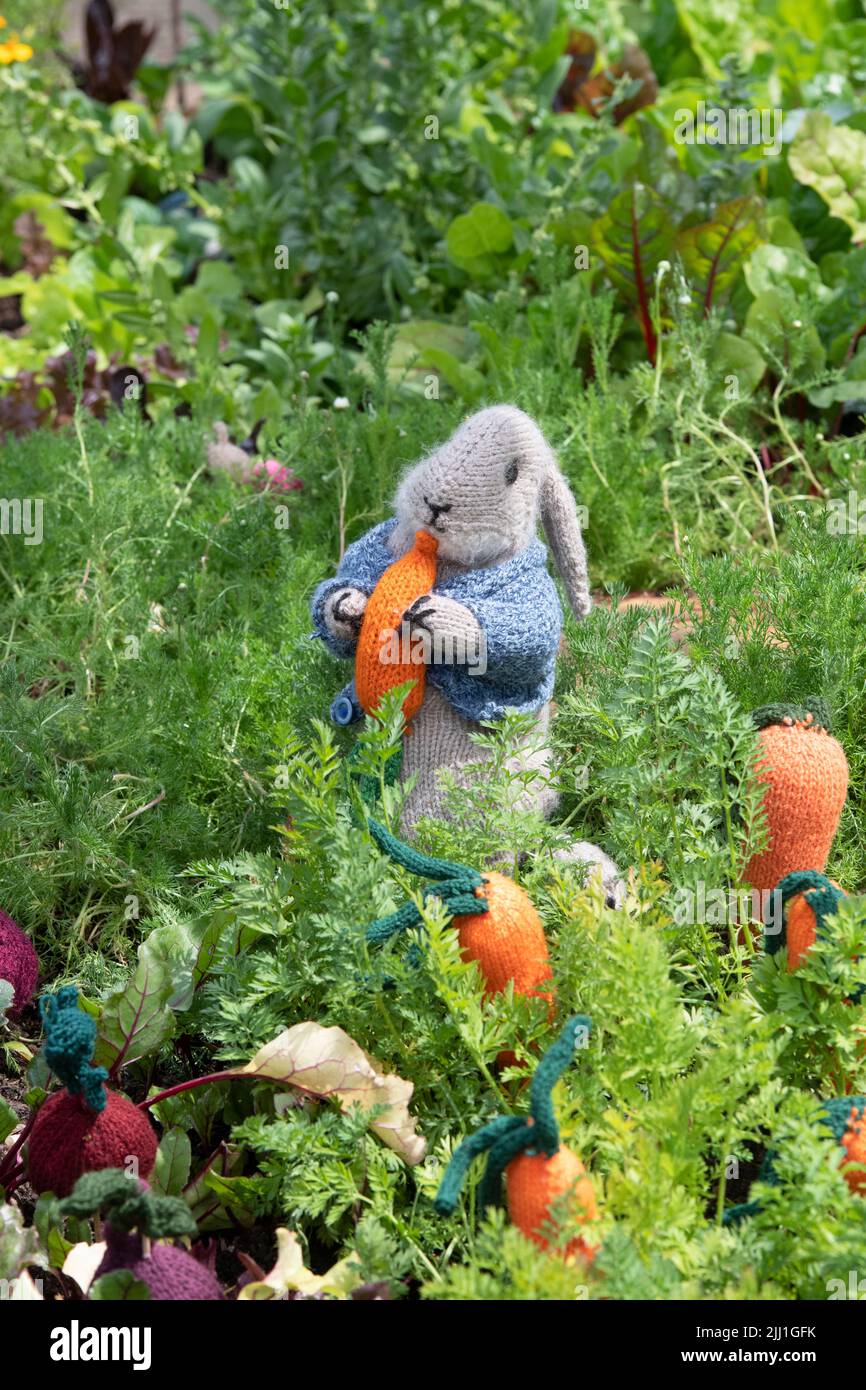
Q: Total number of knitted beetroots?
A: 3